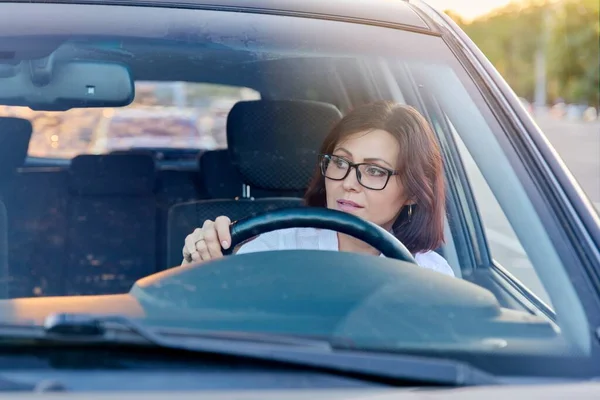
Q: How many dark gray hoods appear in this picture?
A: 1